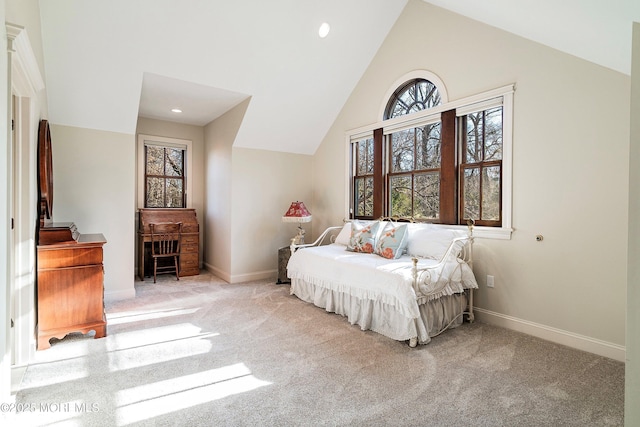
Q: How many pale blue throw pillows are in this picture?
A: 2